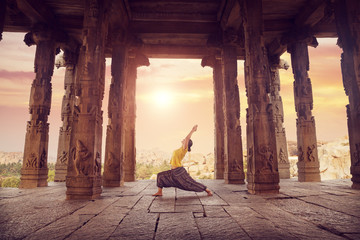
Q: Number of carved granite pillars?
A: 11